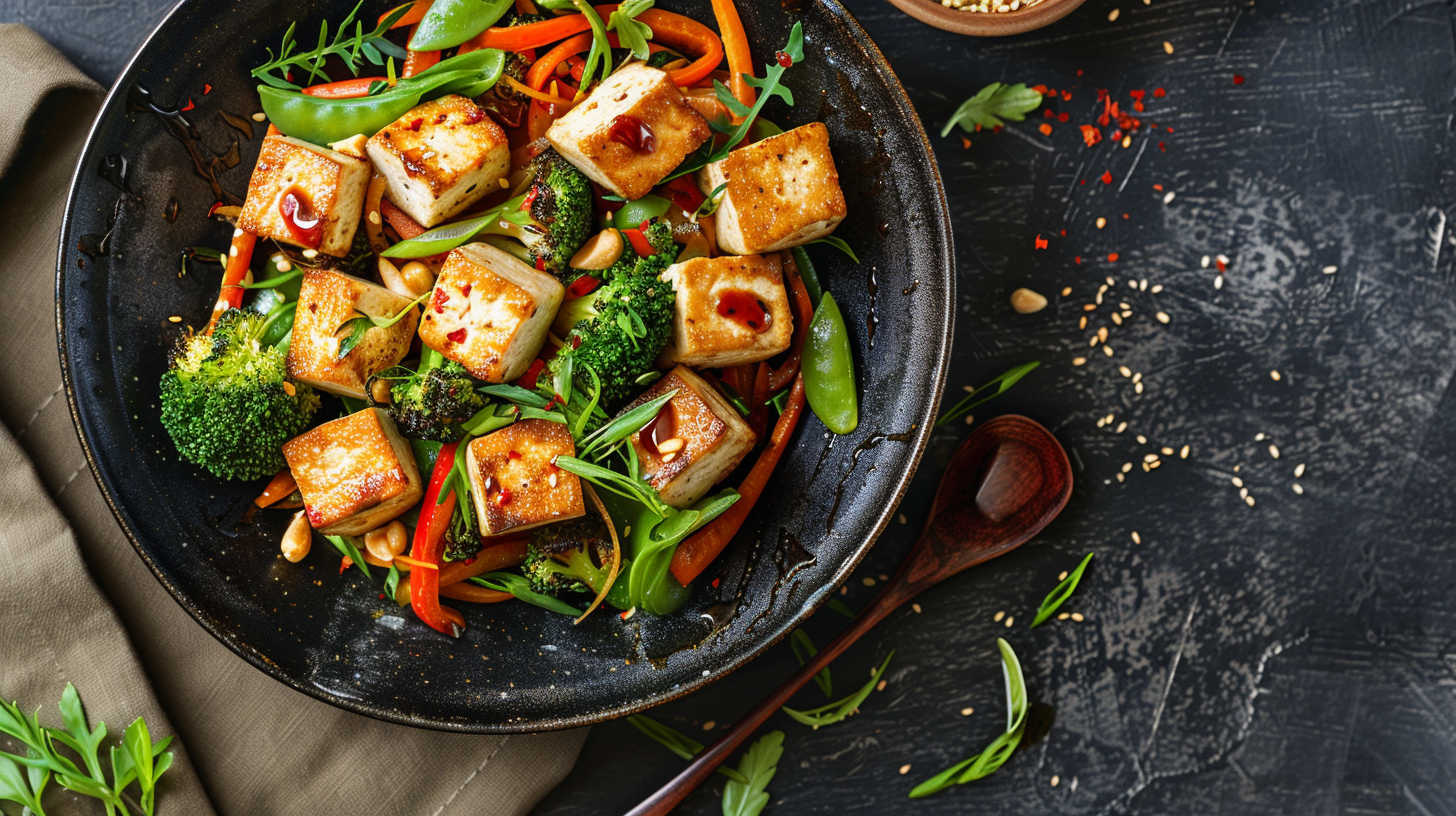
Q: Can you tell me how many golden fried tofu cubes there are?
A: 10